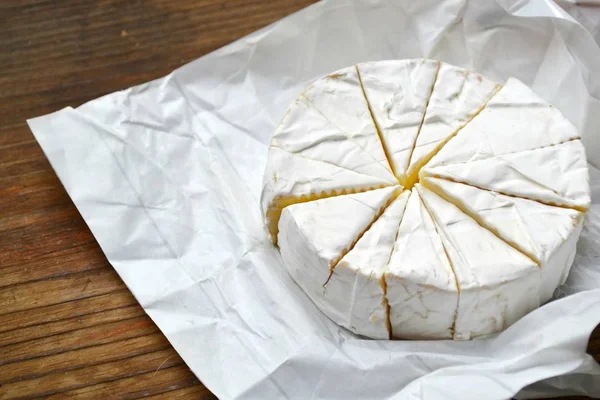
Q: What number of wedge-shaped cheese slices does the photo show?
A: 12